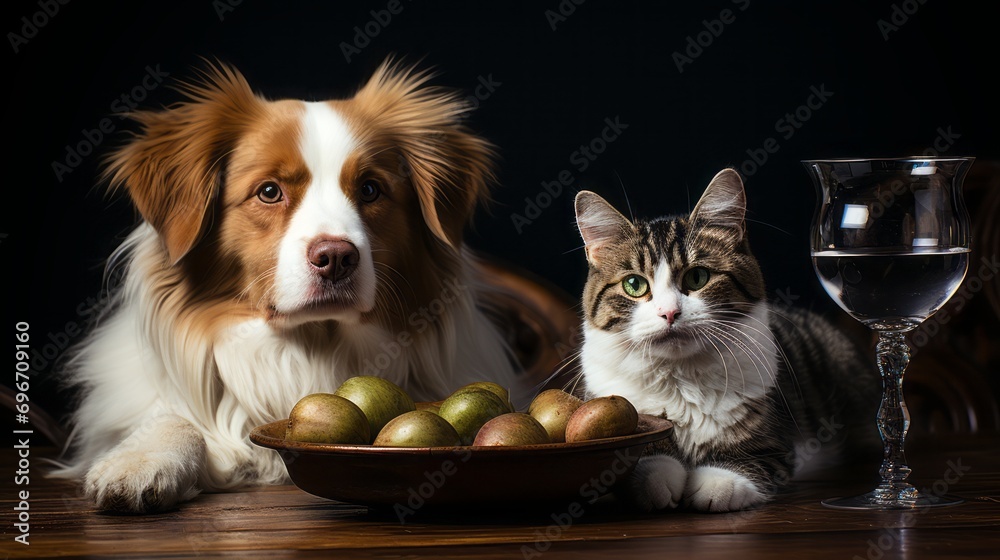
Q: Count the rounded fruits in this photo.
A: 8